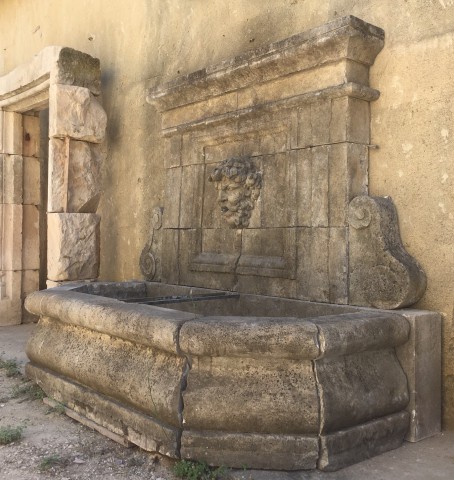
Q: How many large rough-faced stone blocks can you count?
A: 4